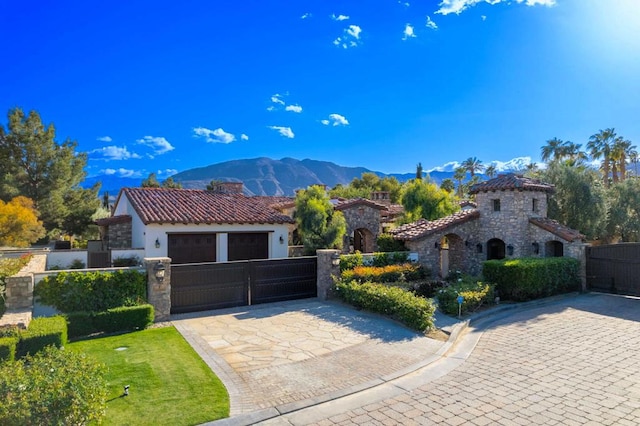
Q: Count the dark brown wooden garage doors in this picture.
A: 2